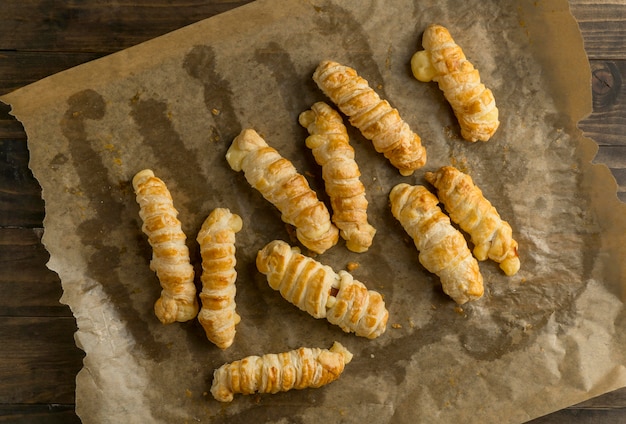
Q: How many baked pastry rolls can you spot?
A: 10